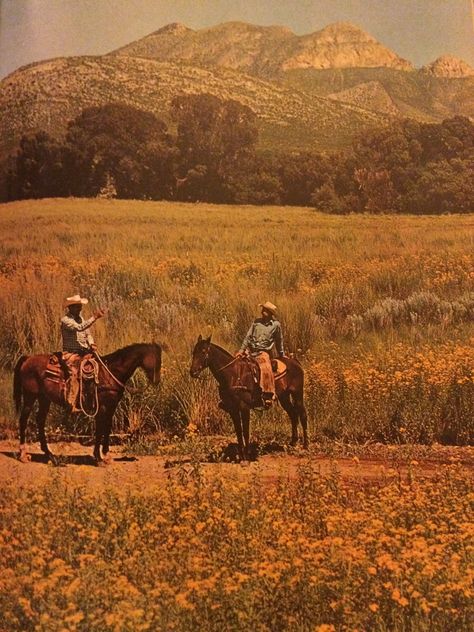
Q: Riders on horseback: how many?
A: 2